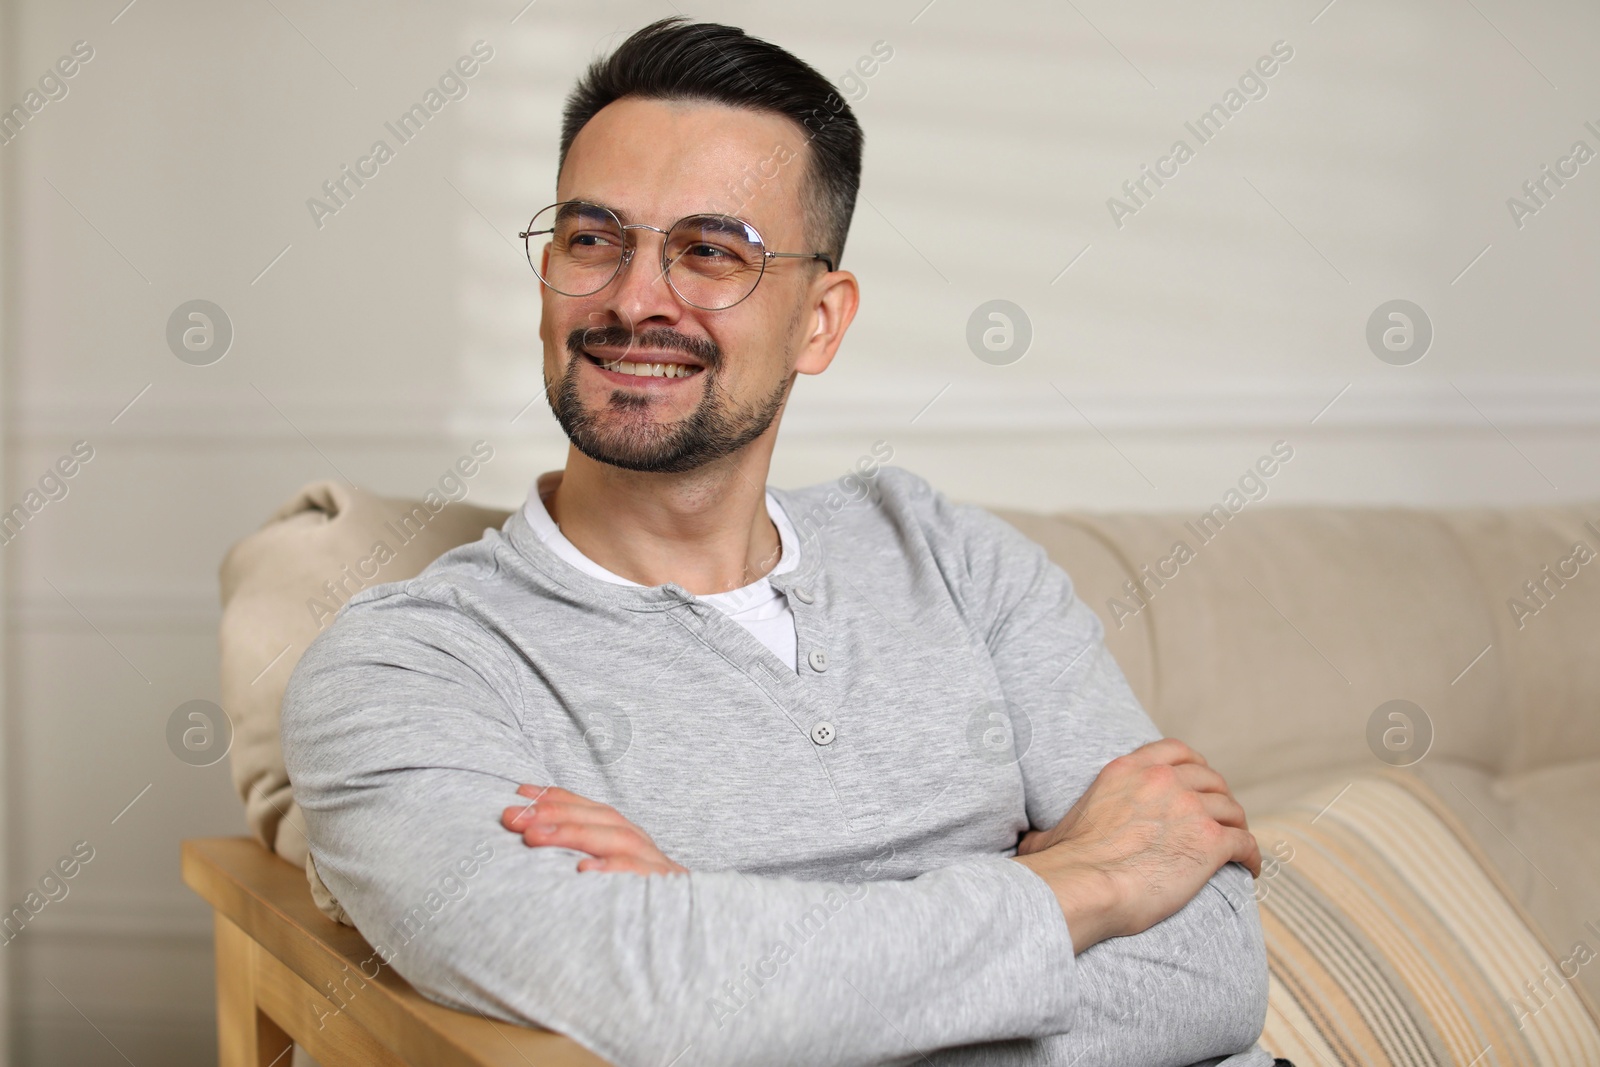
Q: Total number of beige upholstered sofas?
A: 1